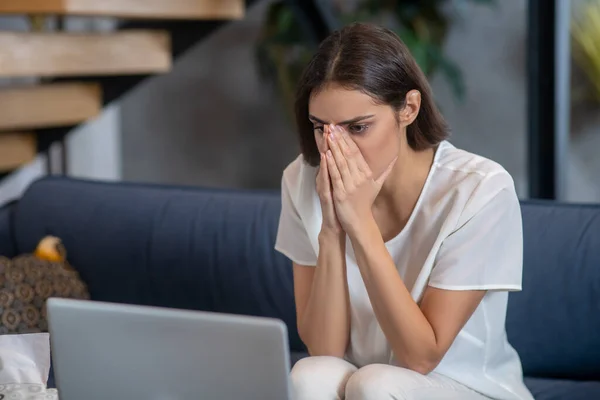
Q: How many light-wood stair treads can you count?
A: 4